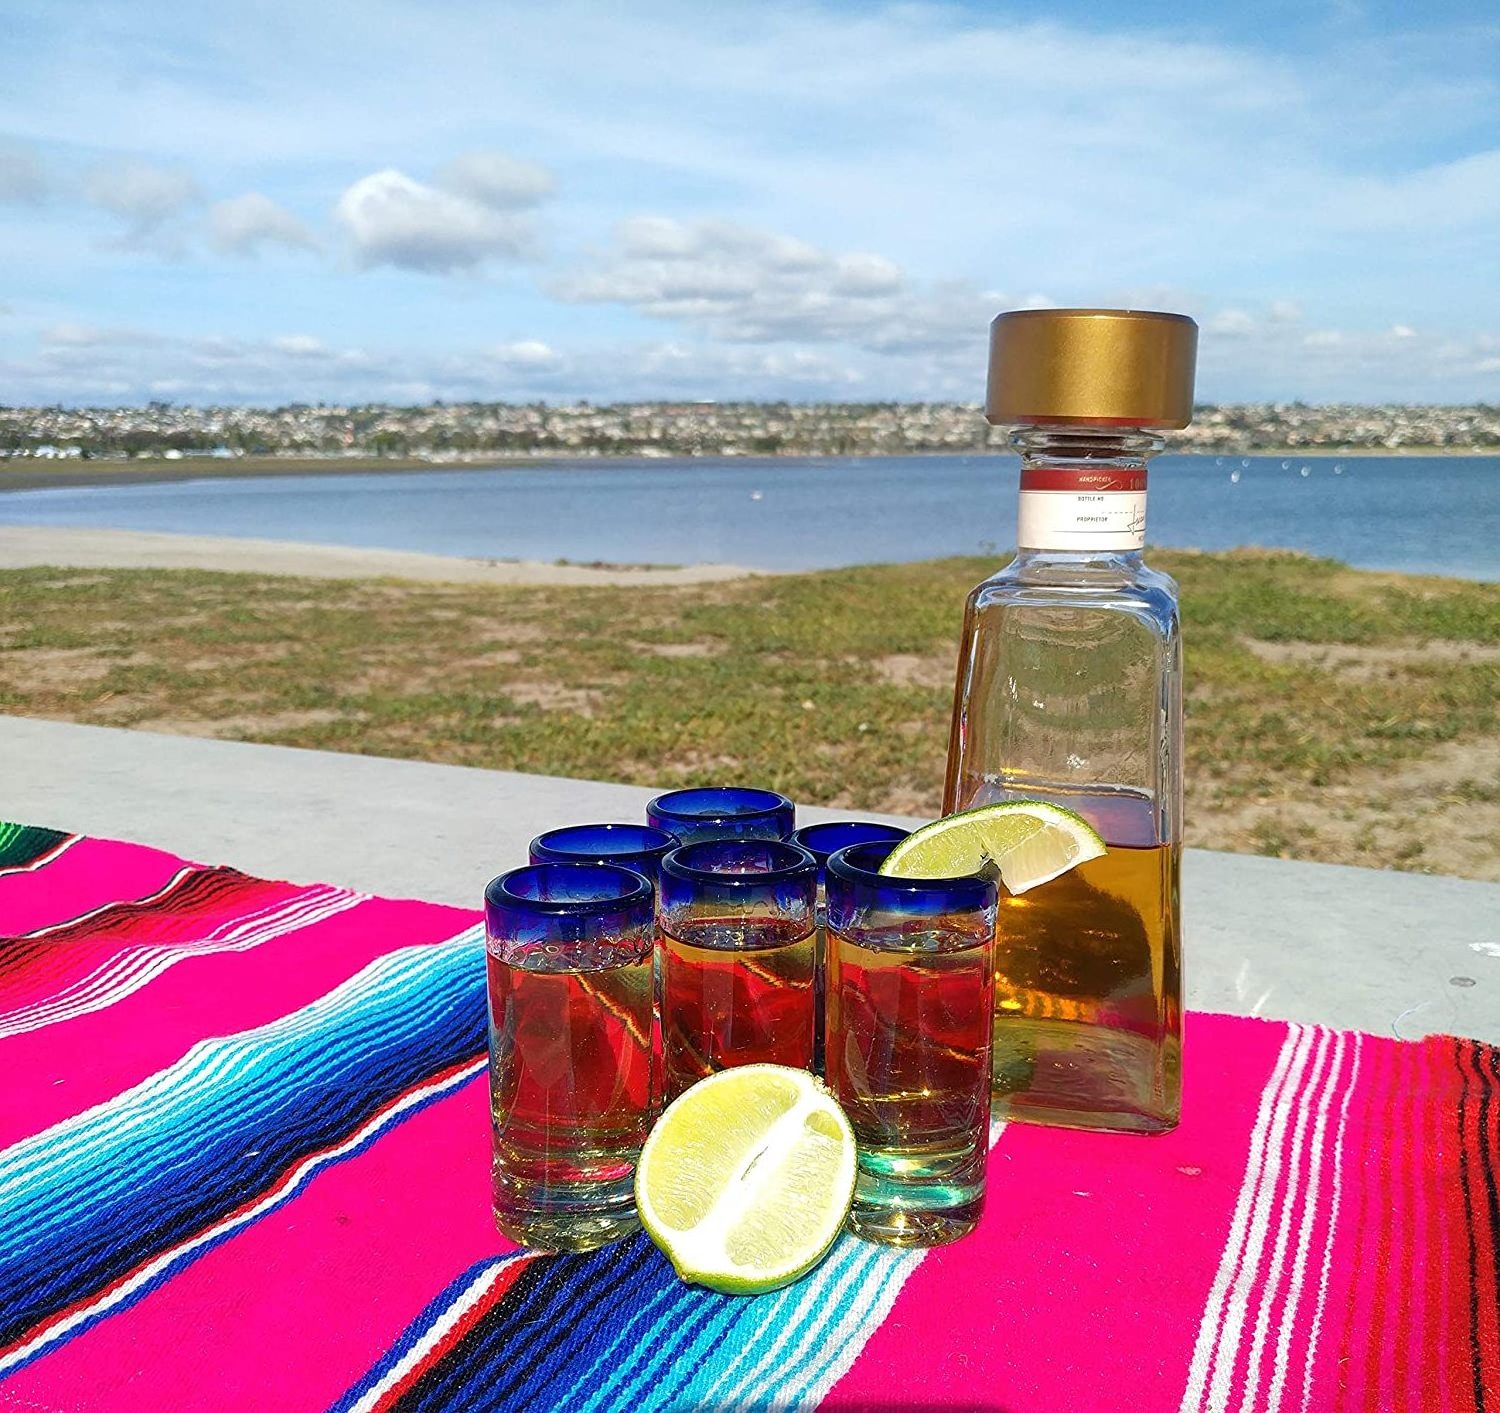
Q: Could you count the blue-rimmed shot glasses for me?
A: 6